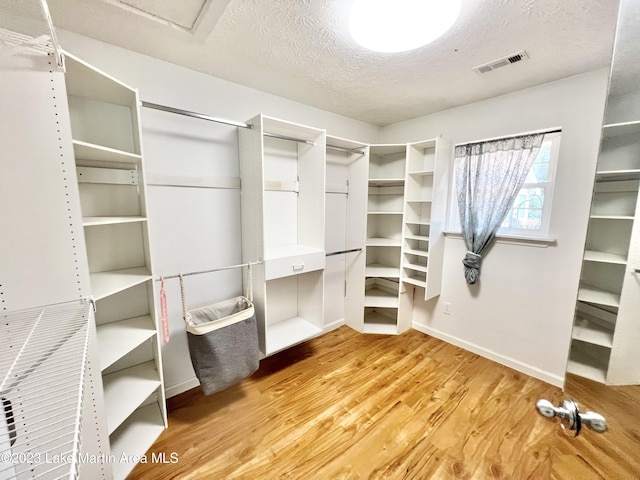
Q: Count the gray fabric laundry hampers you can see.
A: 1